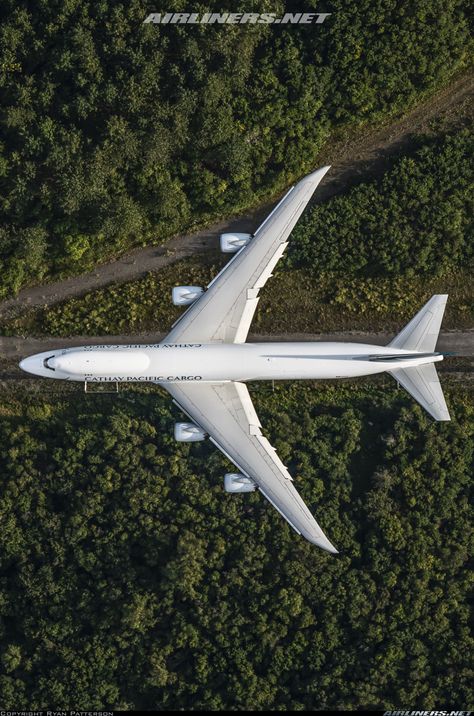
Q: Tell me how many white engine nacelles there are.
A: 4